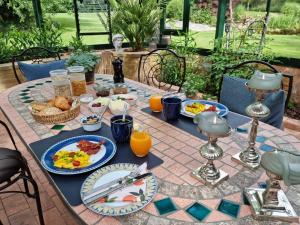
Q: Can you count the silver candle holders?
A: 3